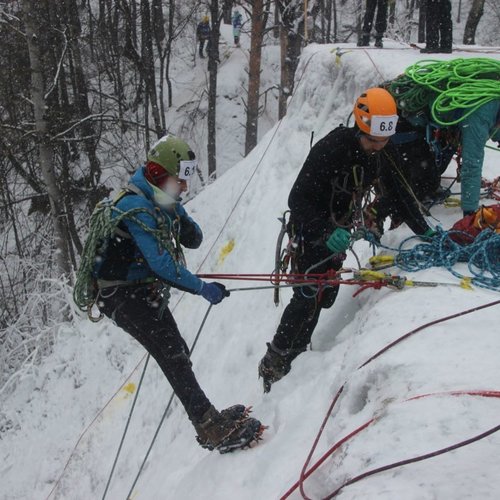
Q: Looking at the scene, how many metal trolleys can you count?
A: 0